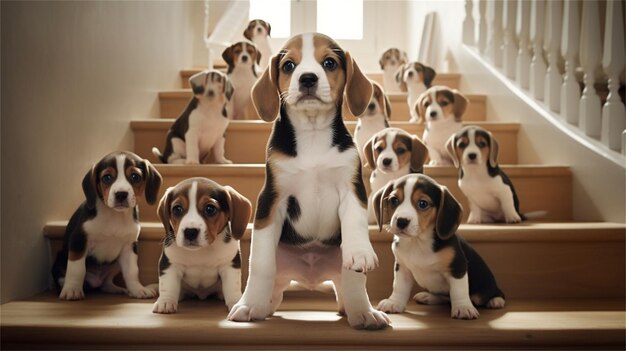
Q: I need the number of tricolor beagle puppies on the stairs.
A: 13